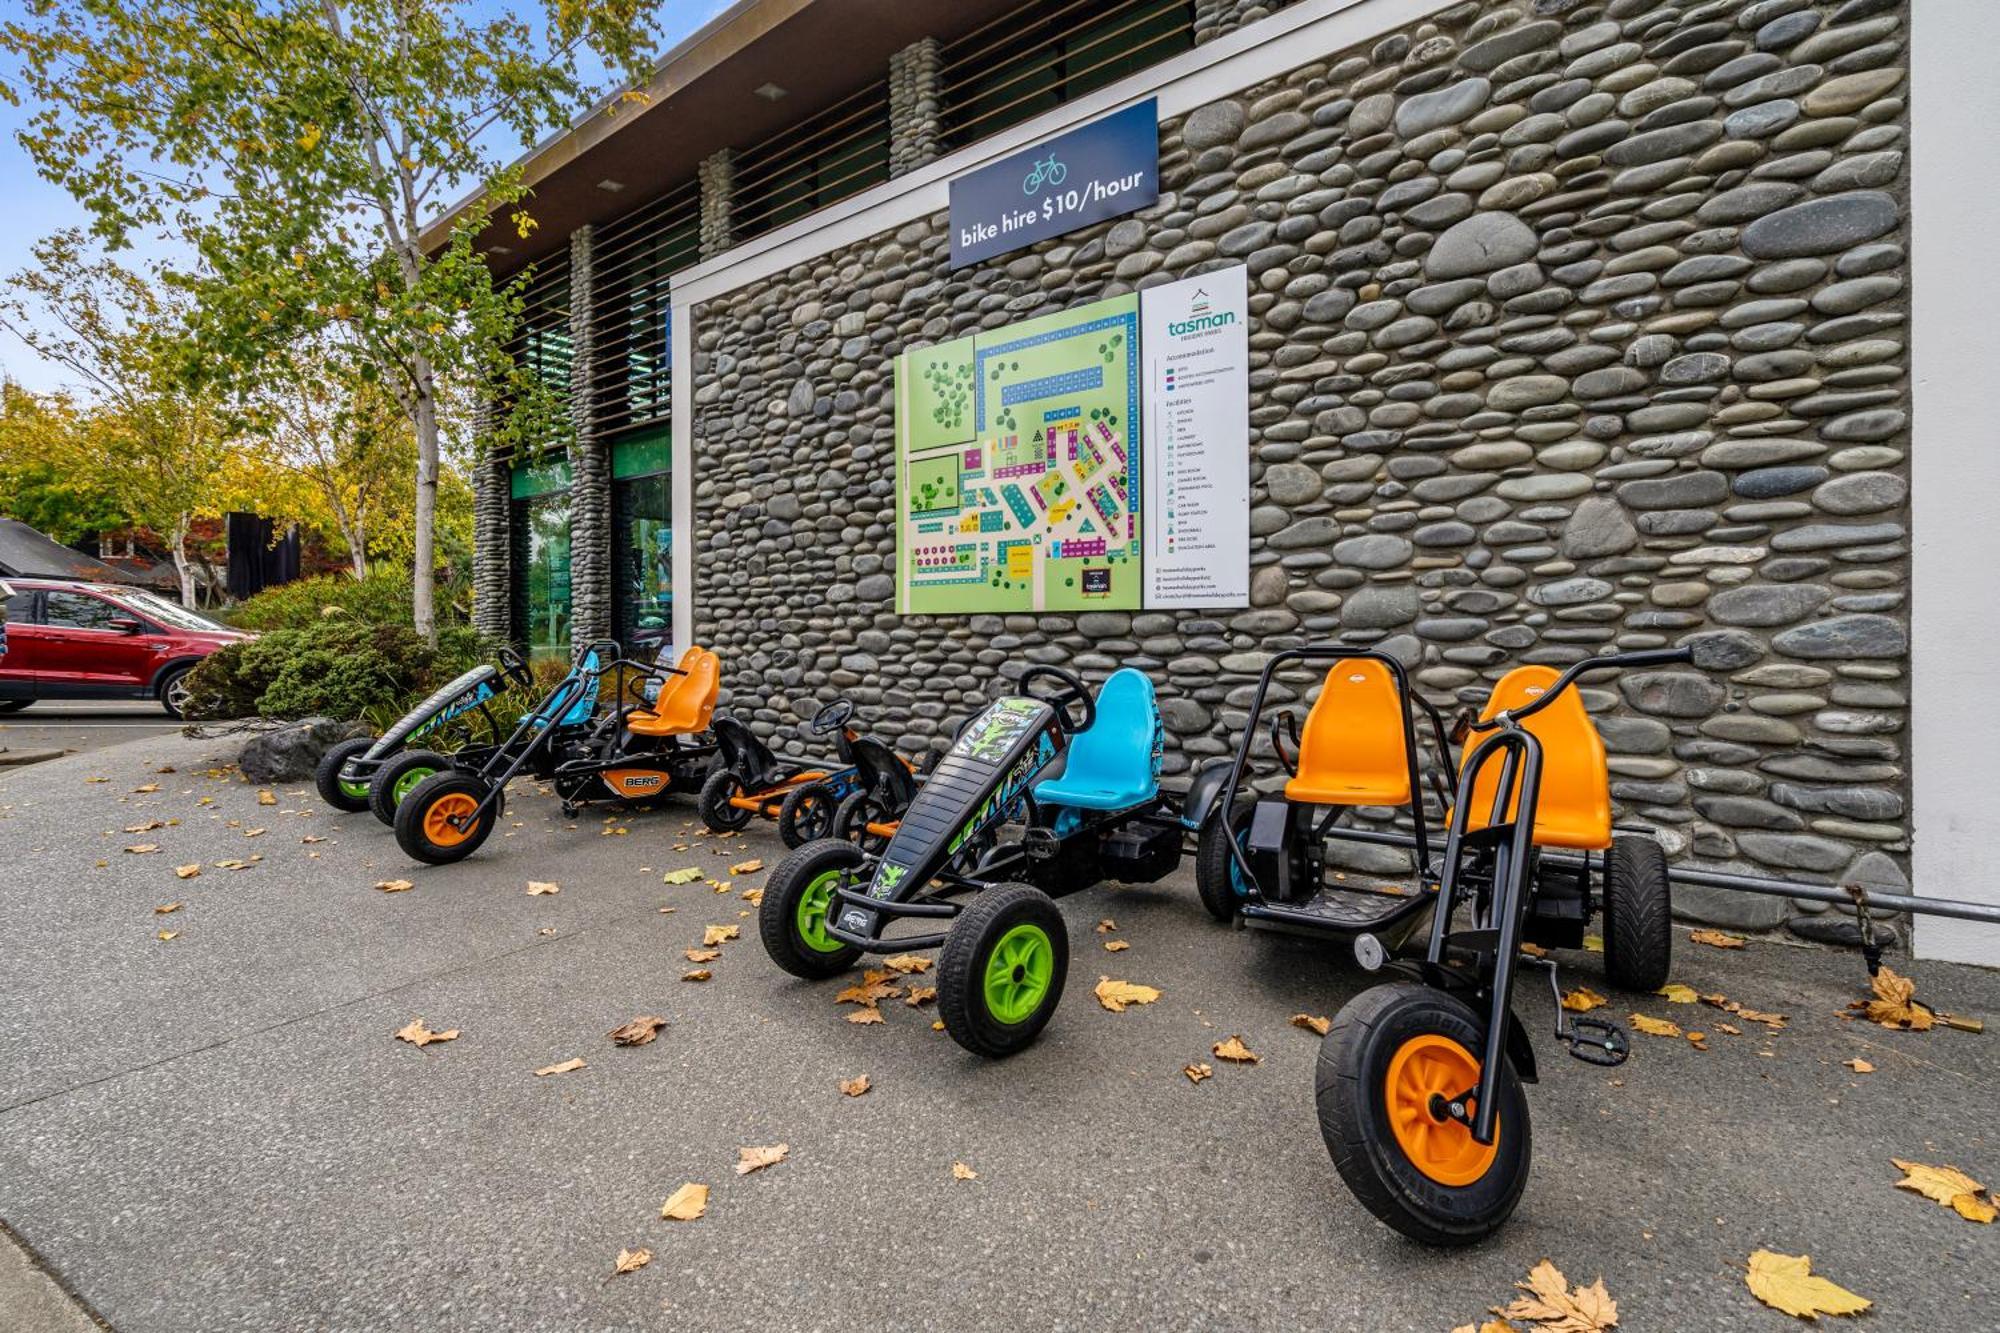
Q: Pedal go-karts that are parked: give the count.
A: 6